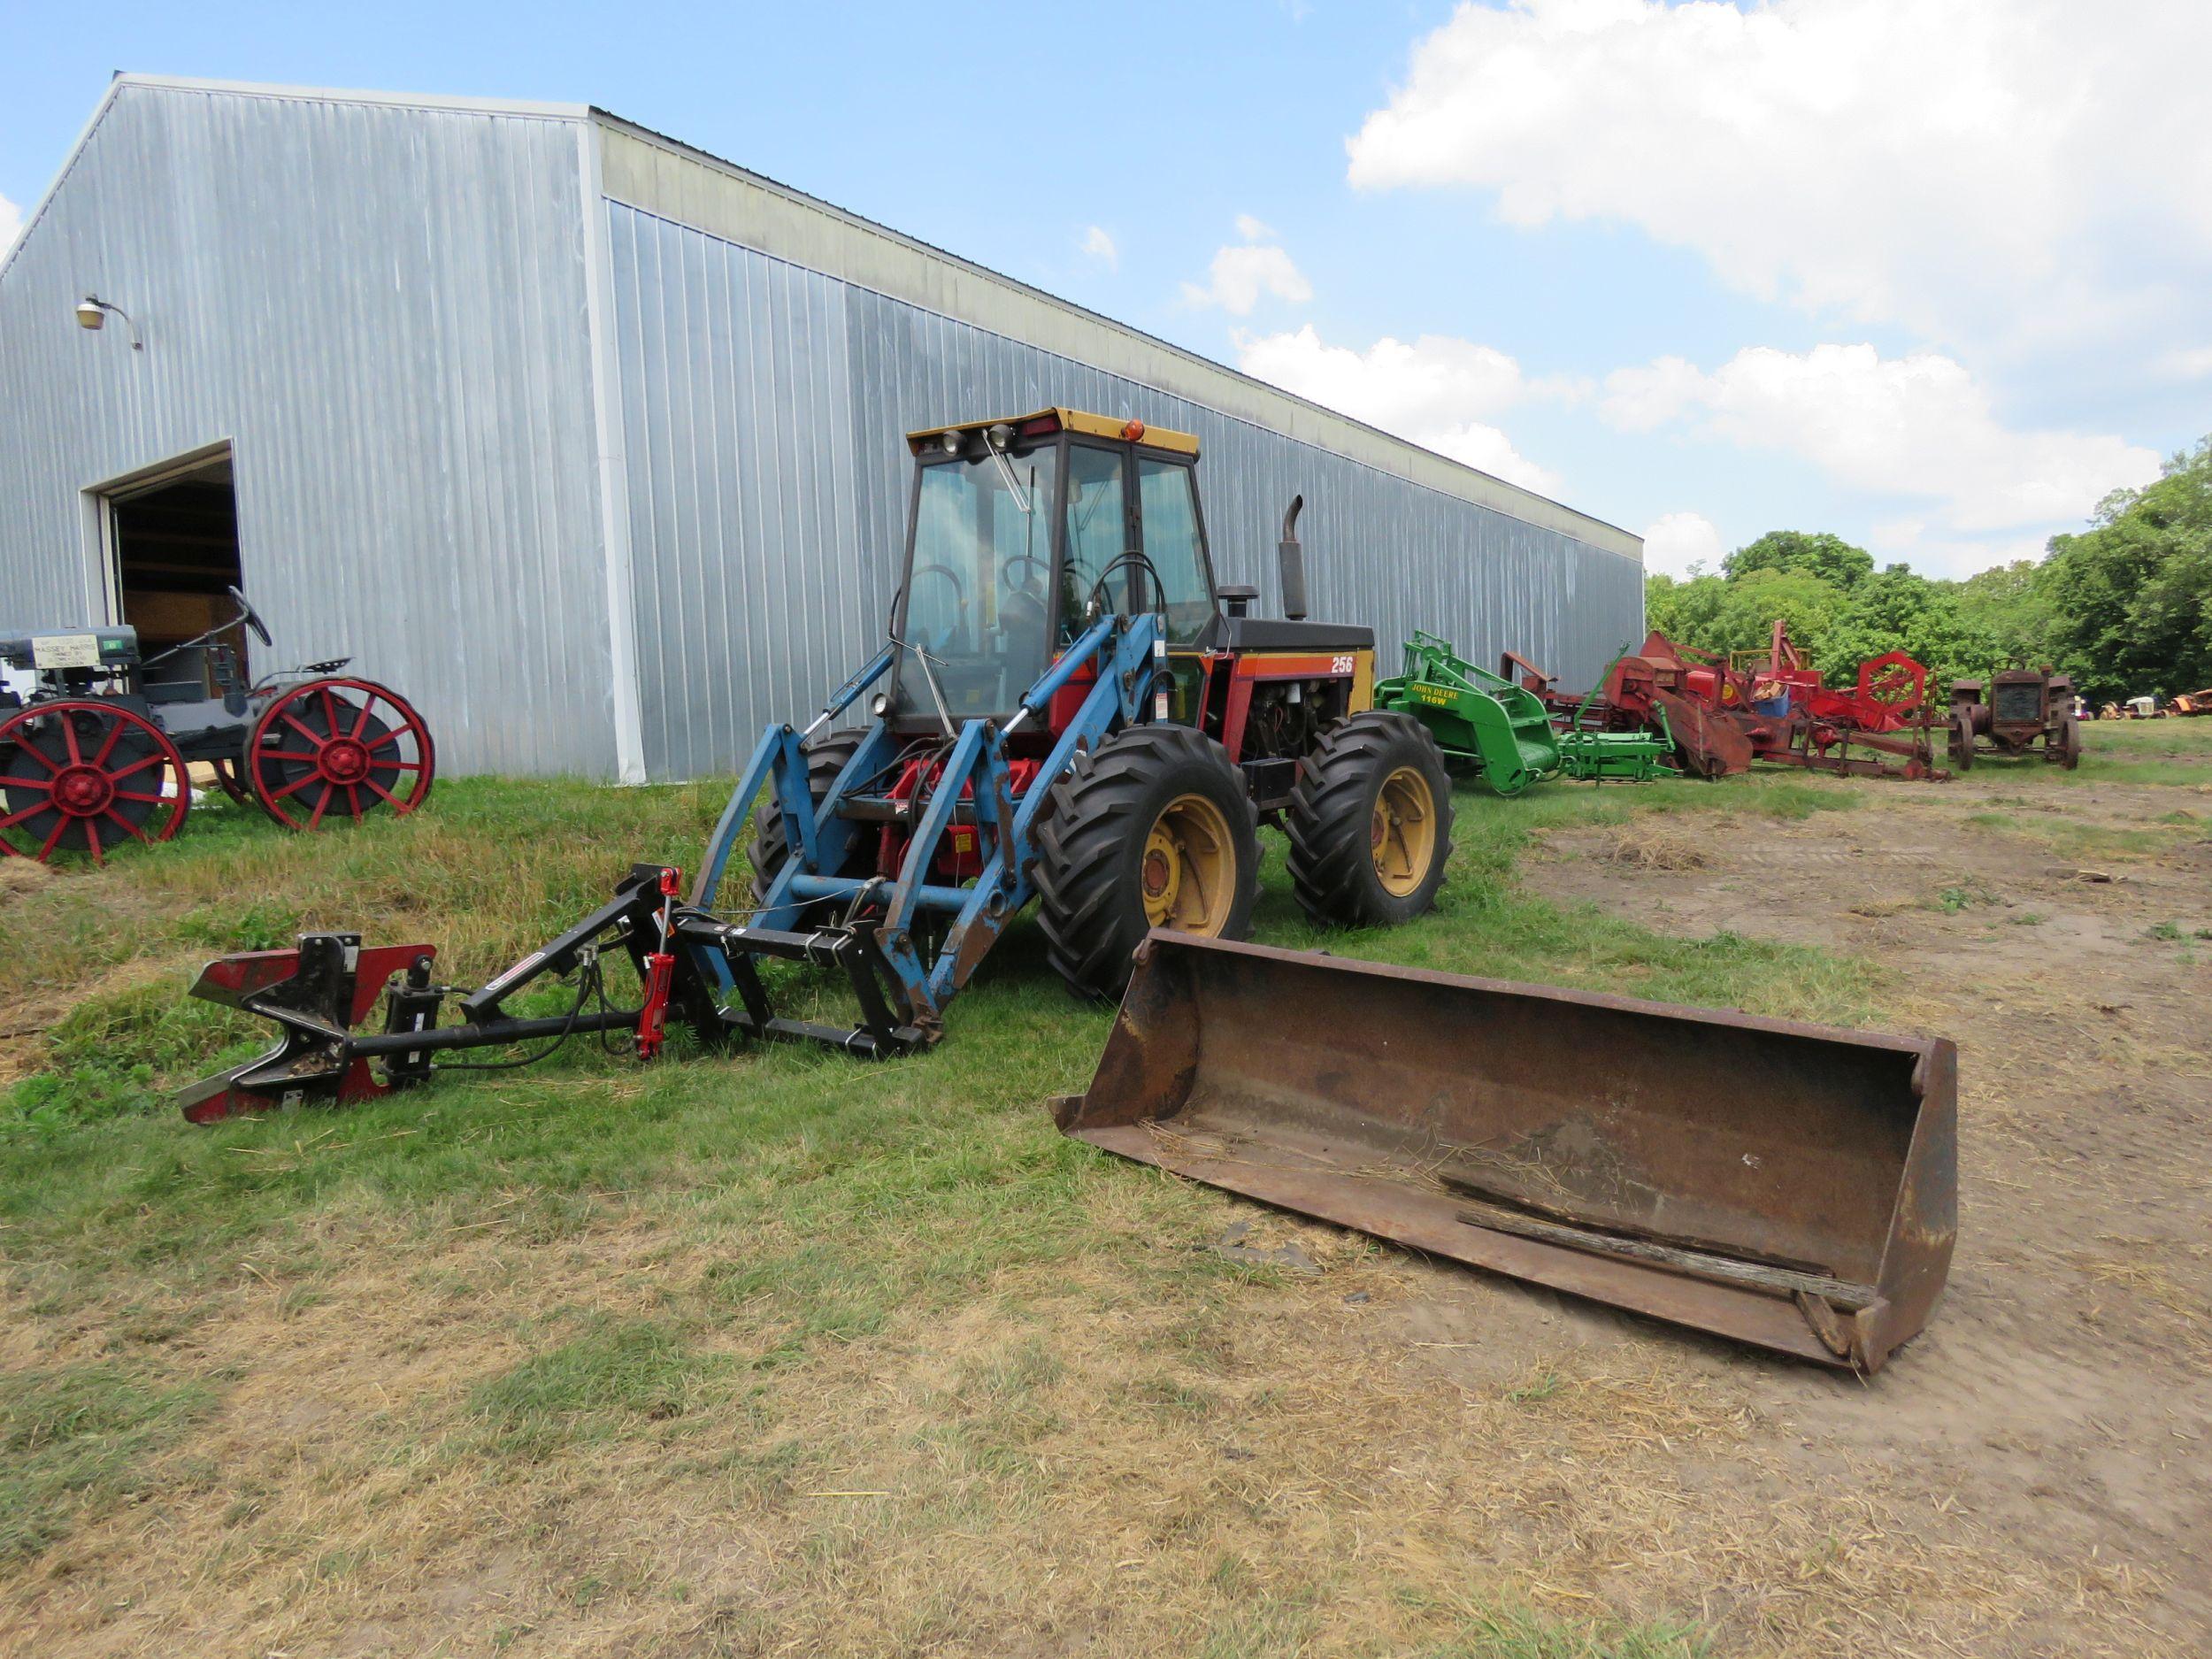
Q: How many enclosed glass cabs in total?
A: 1